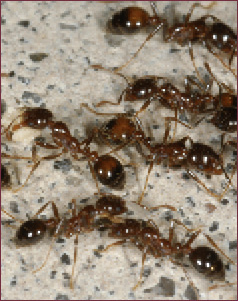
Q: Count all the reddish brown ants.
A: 6